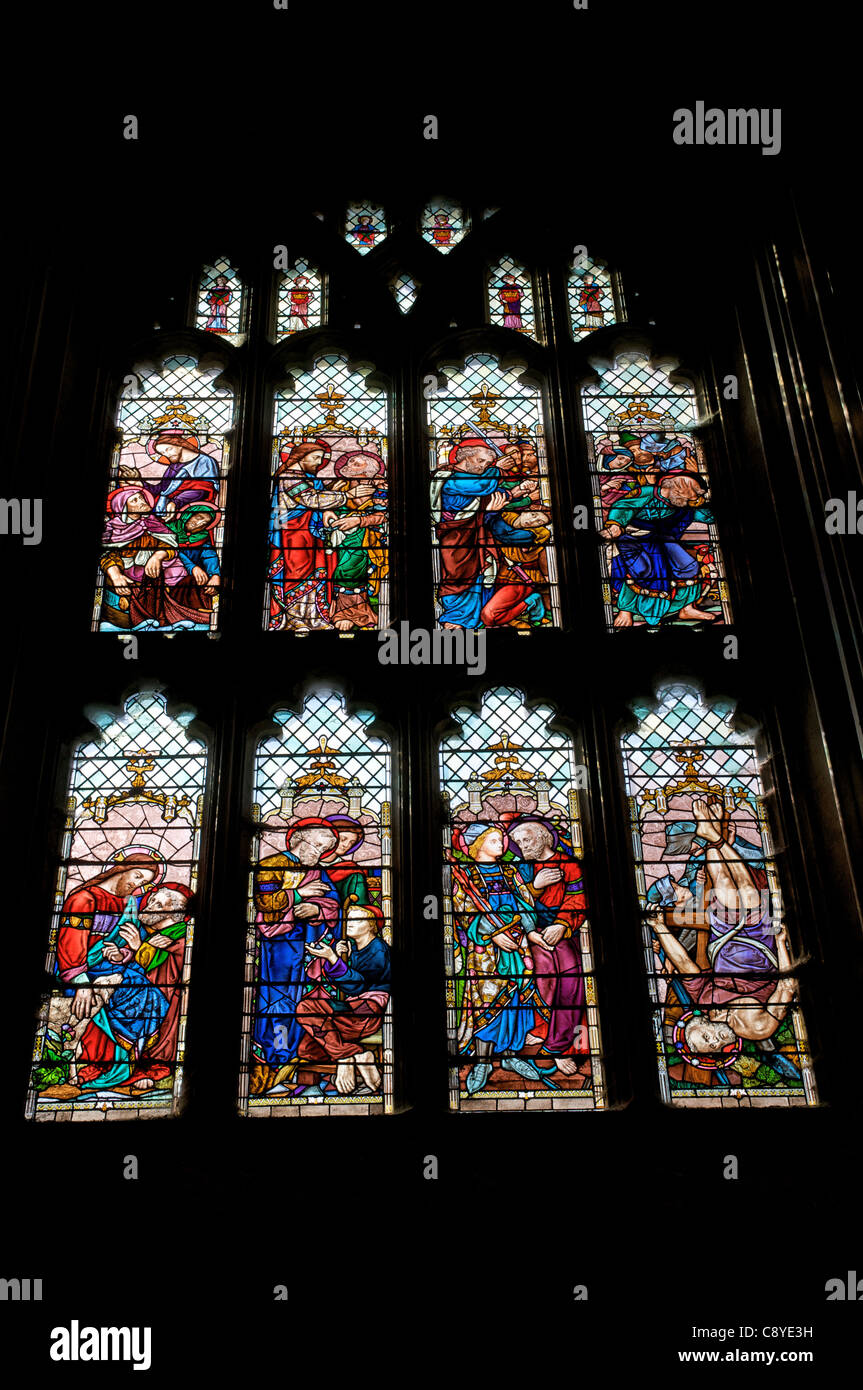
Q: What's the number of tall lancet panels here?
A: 8